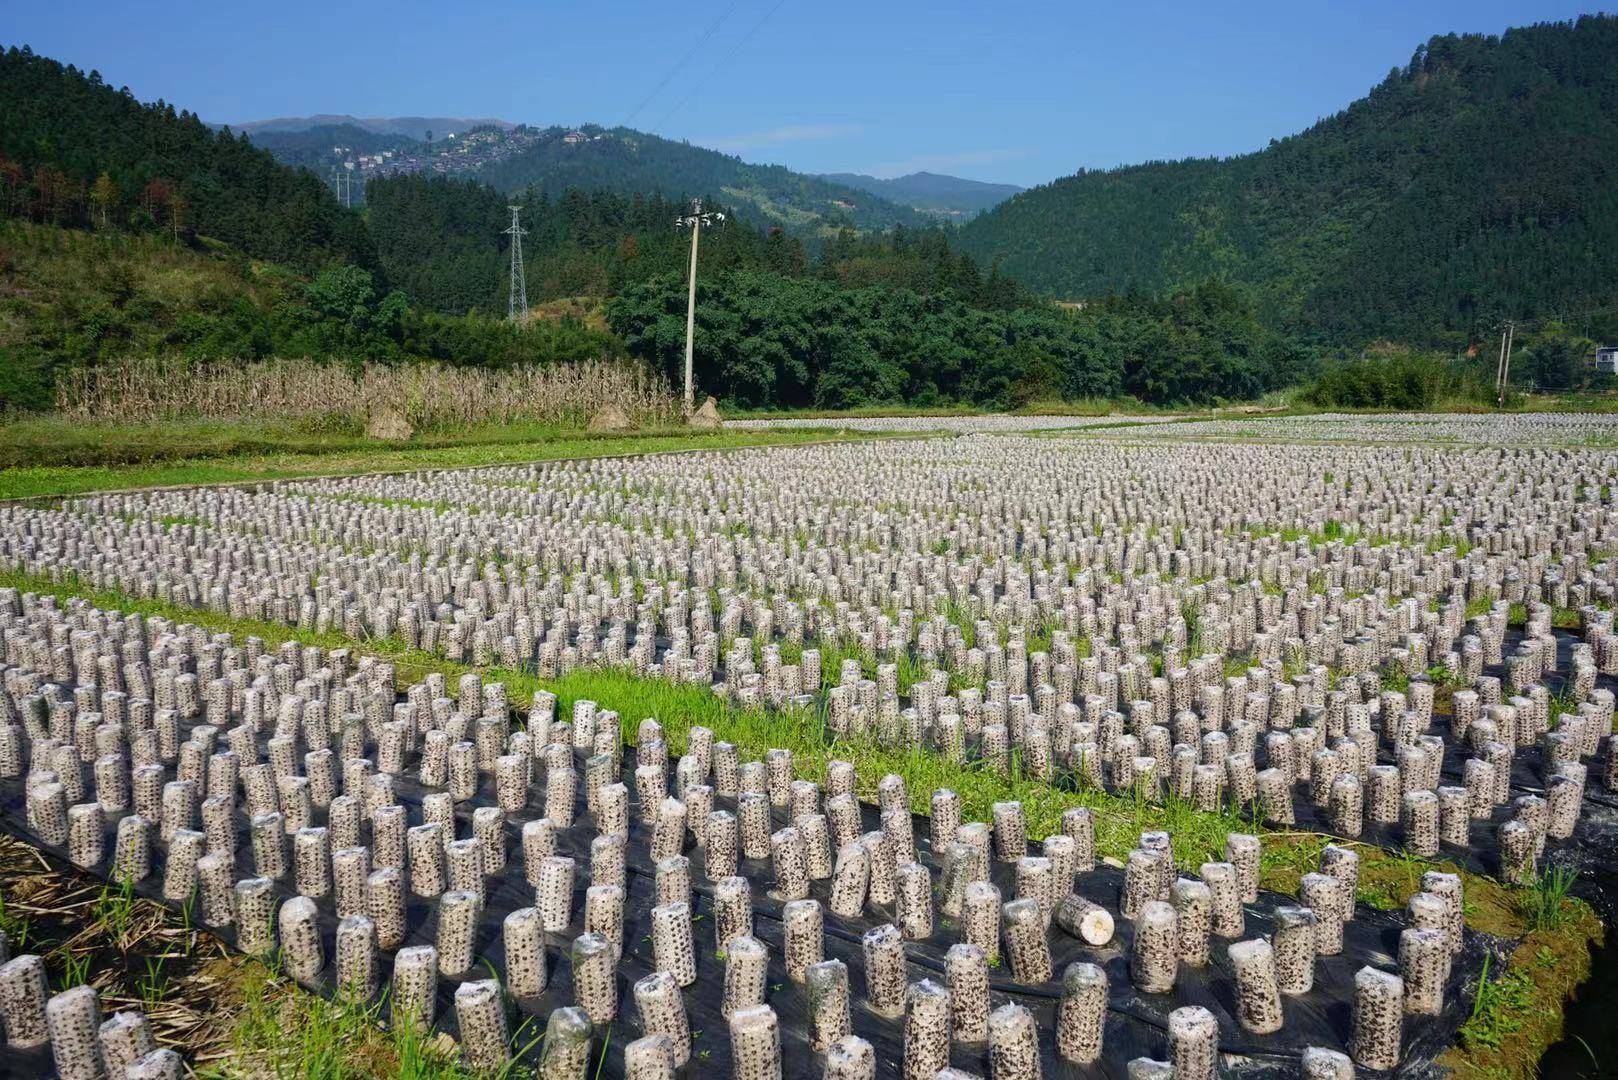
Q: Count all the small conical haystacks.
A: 3